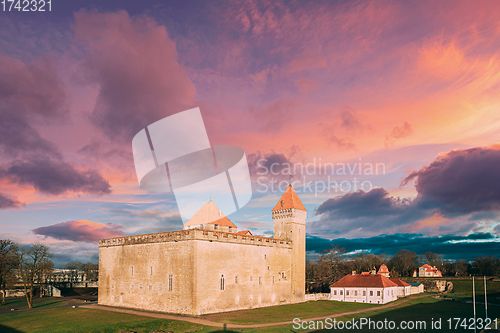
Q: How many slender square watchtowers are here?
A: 1